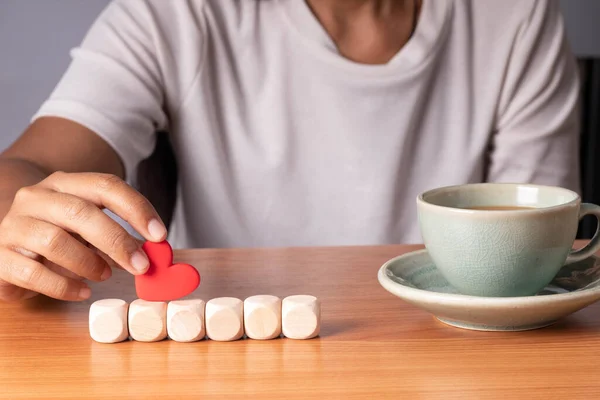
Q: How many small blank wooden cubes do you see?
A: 6